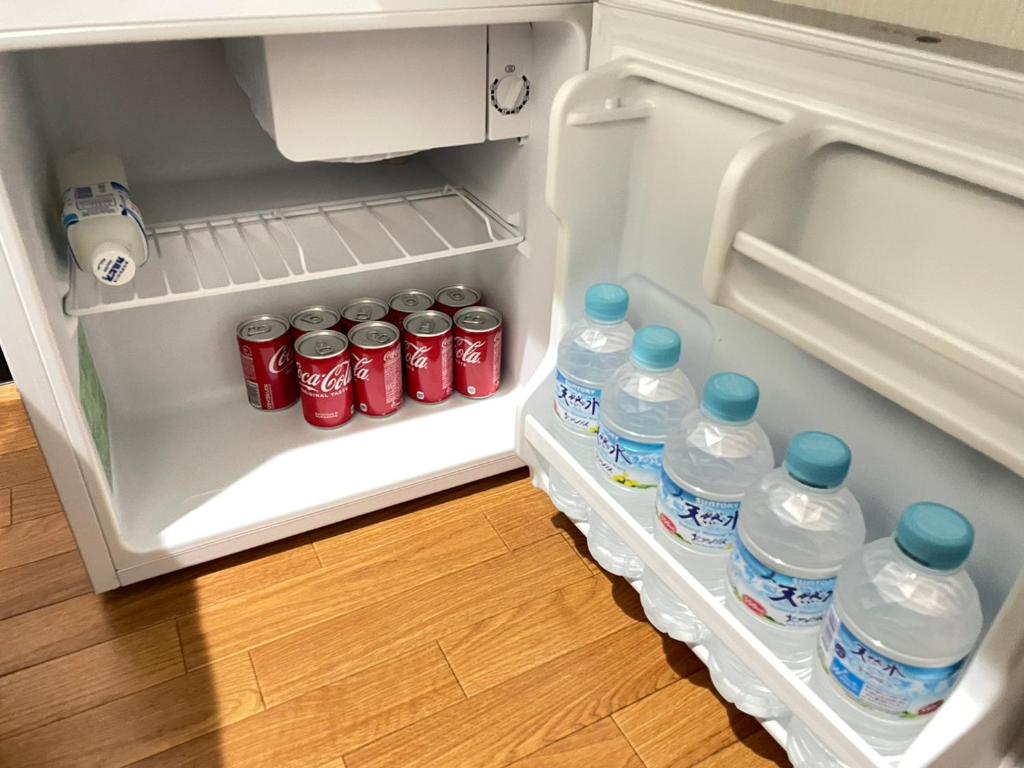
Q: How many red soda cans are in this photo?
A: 9